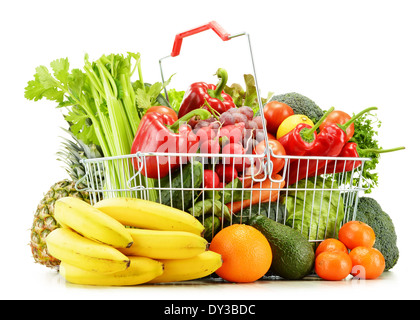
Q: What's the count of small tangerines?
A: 4